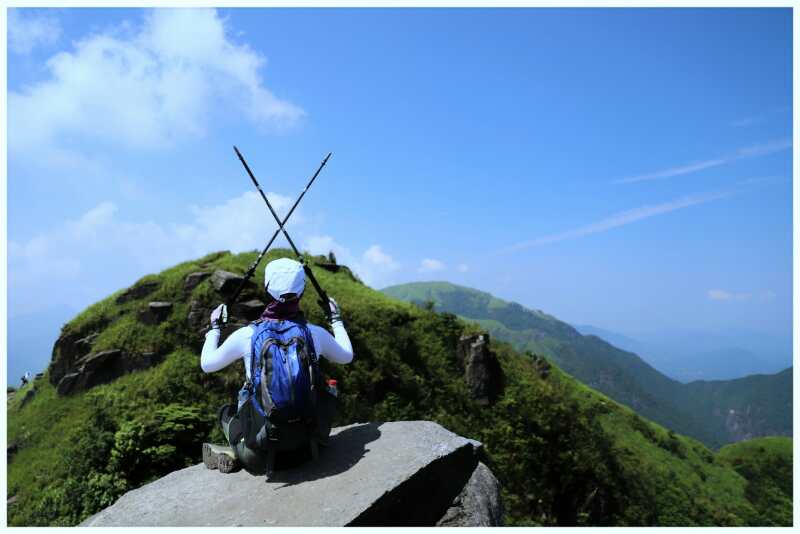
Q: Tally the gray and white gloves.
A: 2